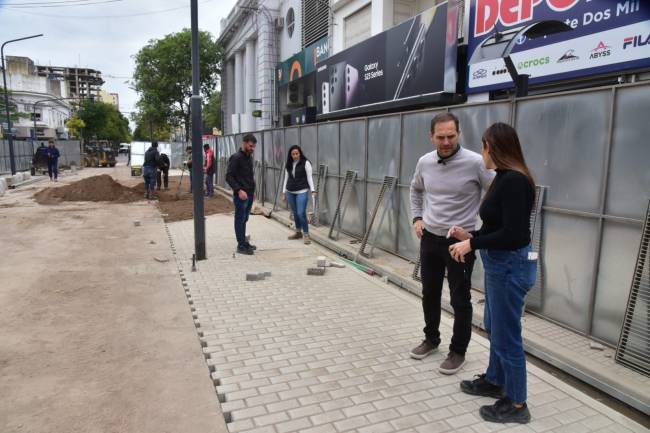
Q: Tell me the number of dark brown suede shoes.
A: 2